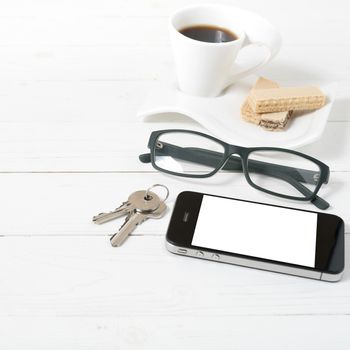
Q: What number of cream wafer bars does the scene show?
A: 3